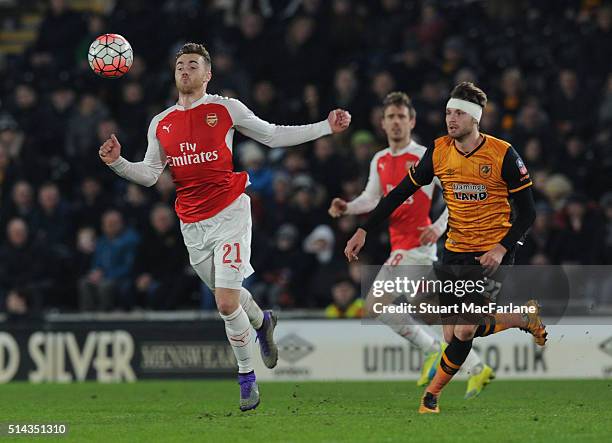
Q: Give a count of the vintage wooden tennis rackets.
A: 0